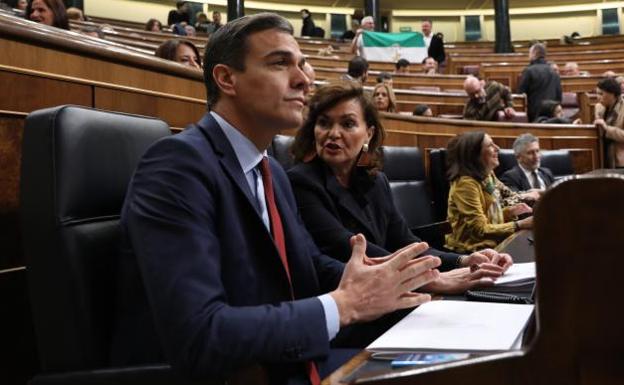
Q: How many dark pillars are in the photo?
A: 3